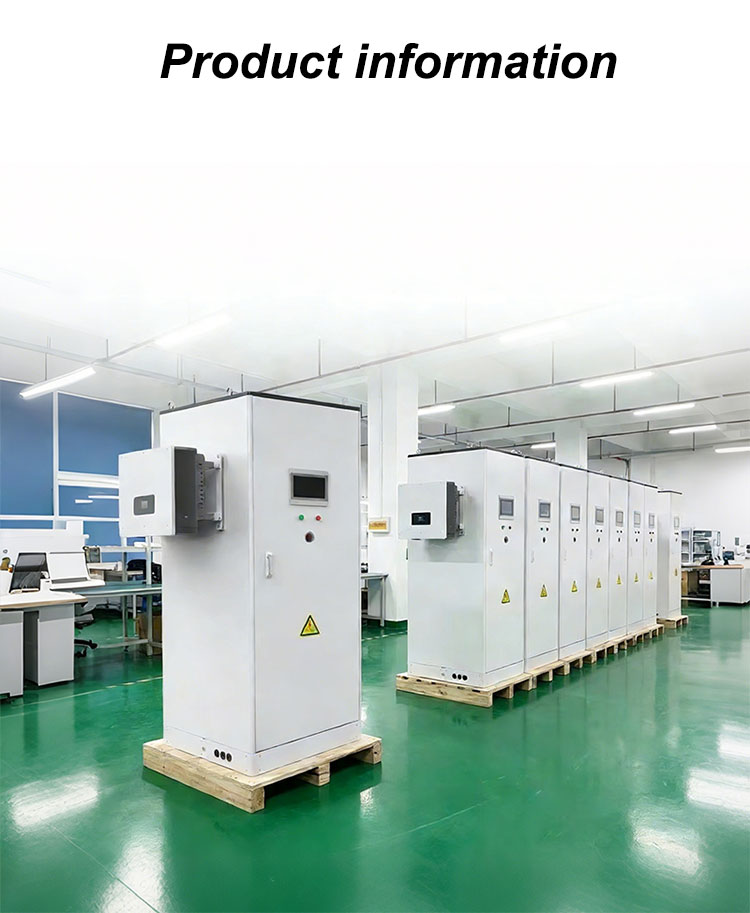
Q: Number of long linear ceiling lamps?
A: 9